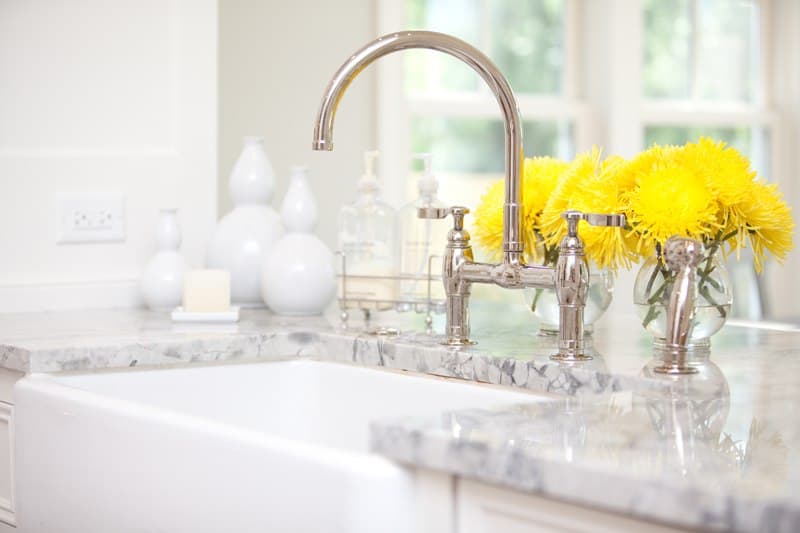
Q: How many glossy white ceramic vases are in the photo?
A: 3